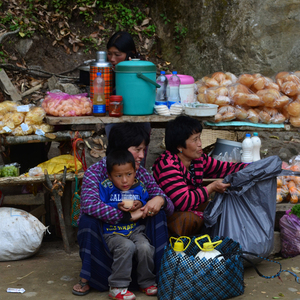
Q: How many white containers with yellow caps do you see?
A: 2